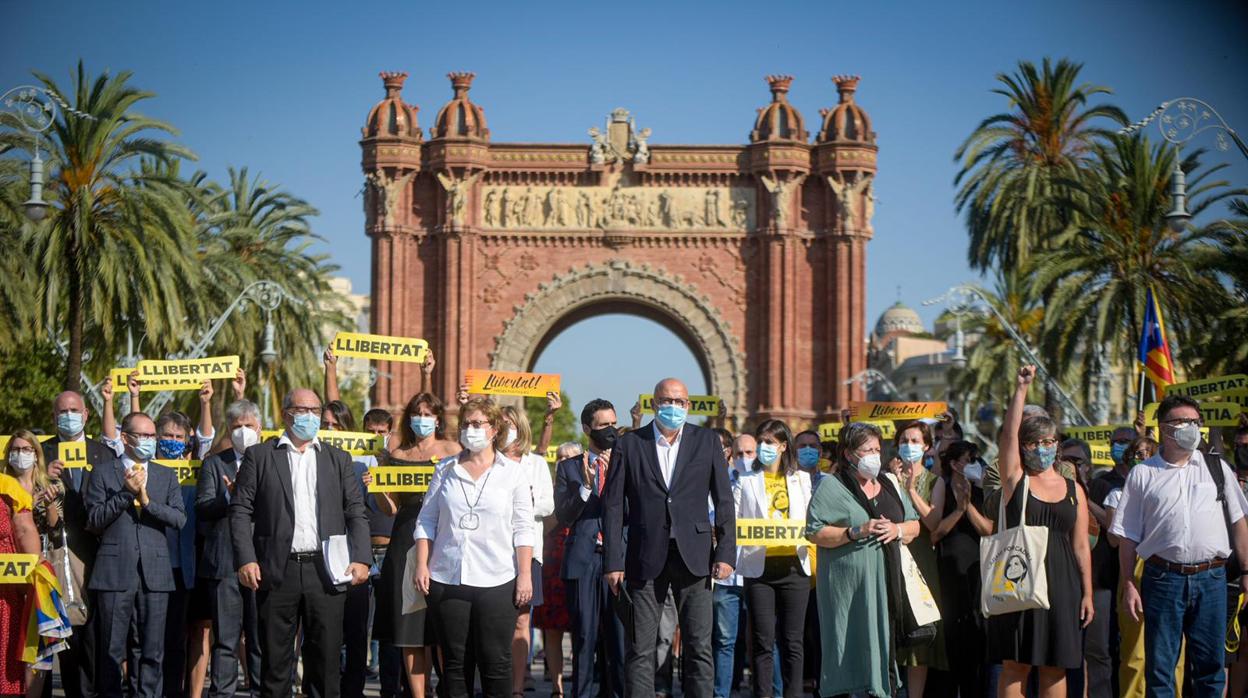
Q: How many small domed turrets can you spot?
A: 4